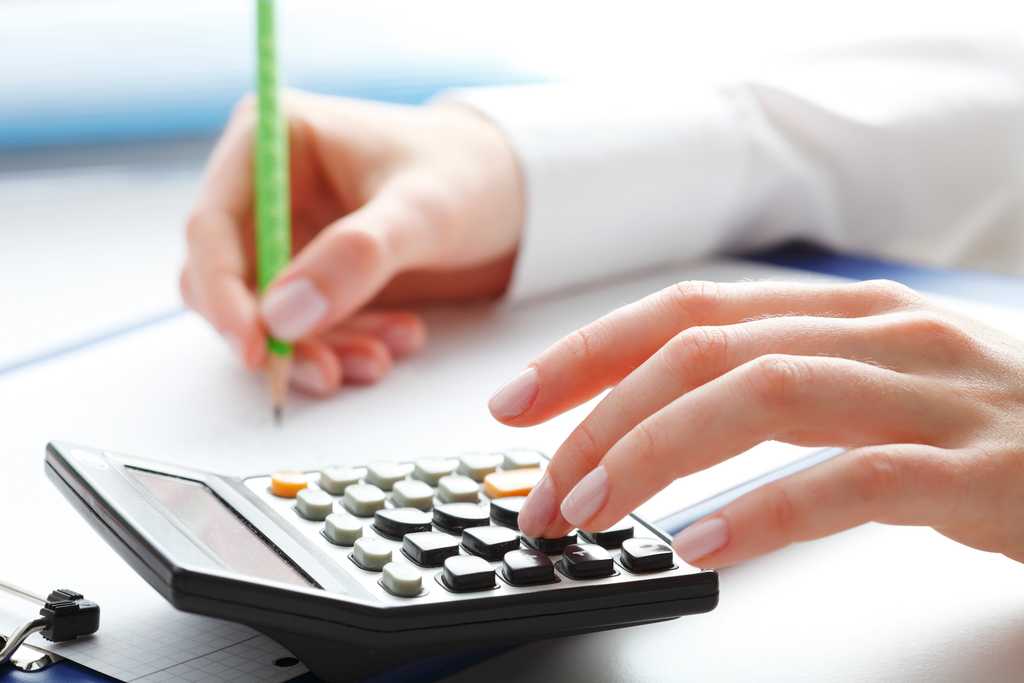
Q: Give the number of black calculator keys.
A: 11